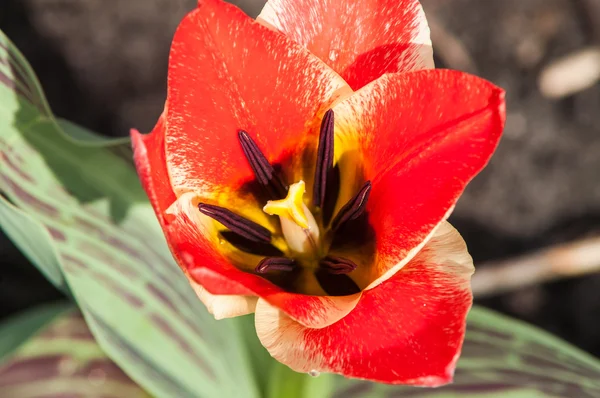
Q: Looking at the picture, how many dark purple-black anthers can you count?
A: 6